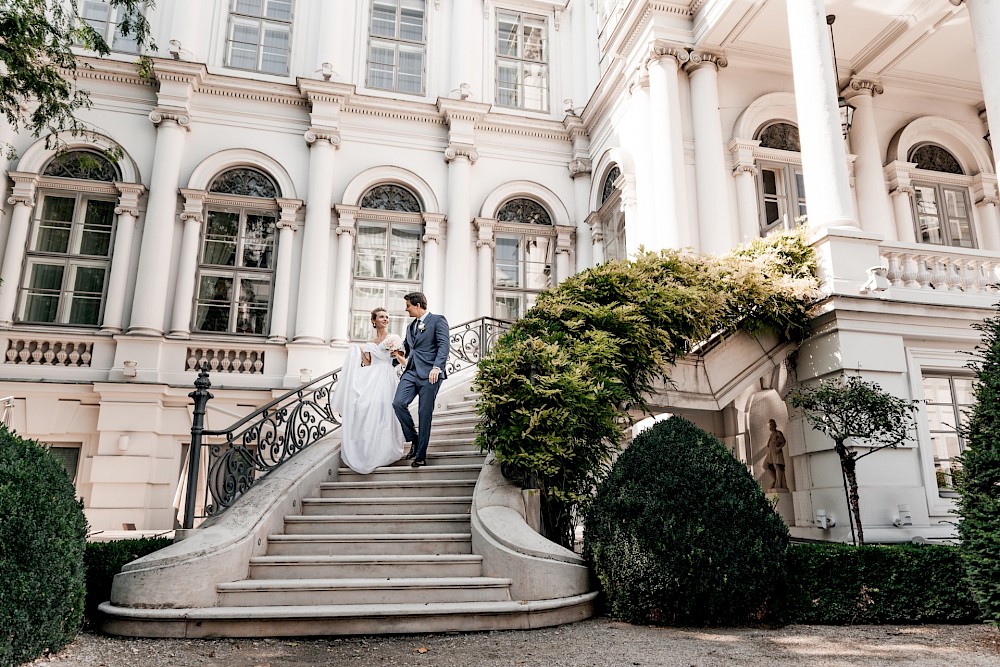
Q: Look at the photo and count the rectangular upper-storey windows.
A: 4